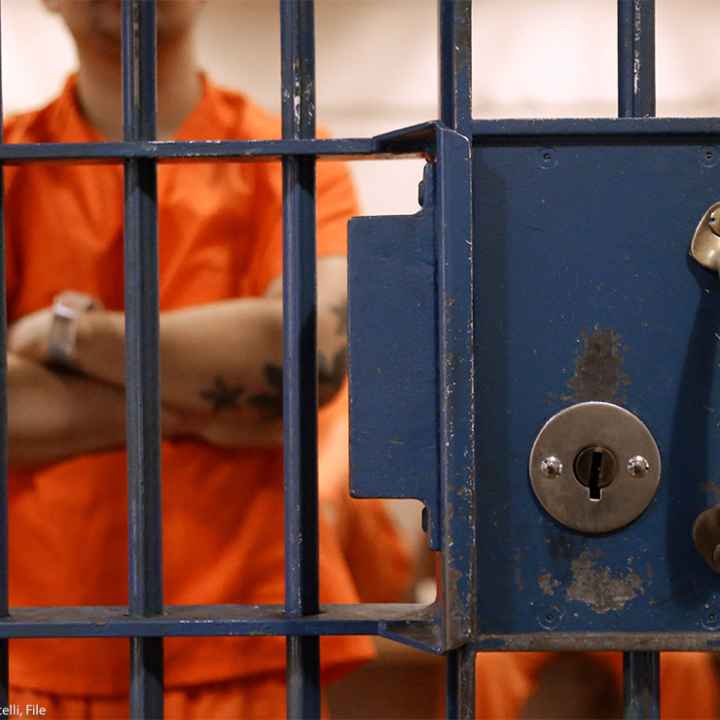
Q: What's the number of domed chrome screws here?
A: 2